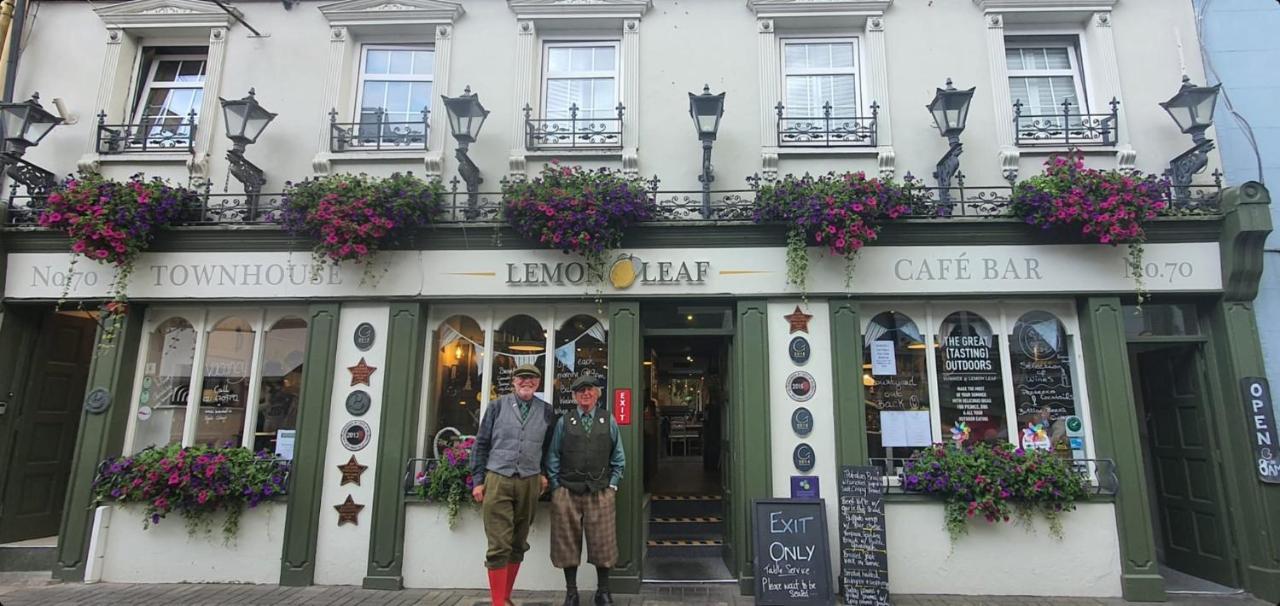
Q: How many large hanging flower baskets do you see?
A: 5